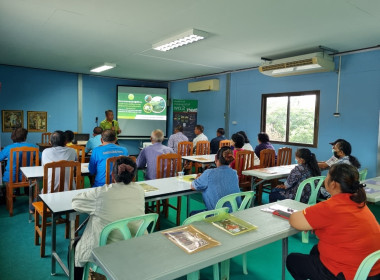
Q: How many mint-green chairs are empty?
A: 1